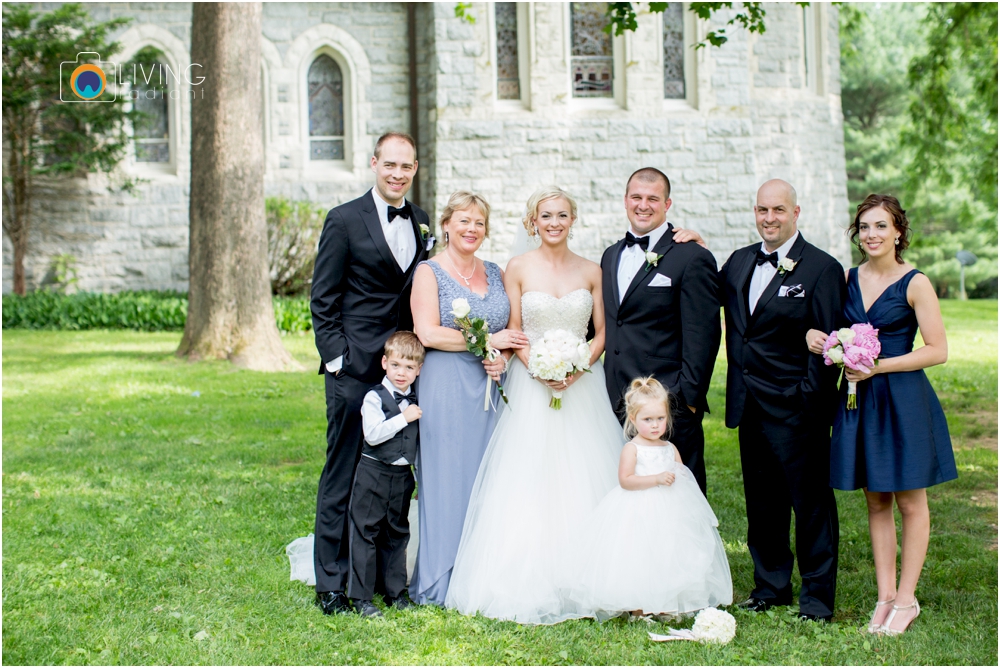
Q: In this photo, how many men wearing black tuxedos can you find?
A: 3